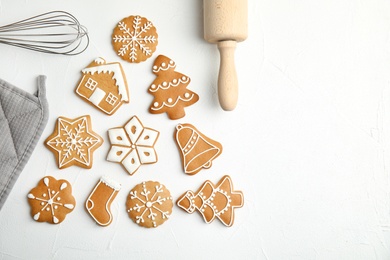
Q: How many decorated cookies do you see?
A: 10